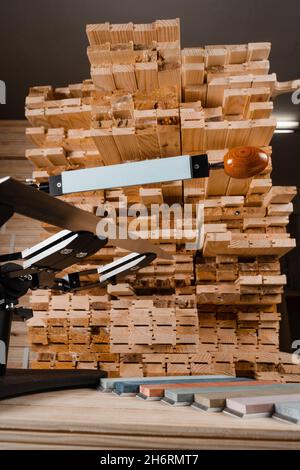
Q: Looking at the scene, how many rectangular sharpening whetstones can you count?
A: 8